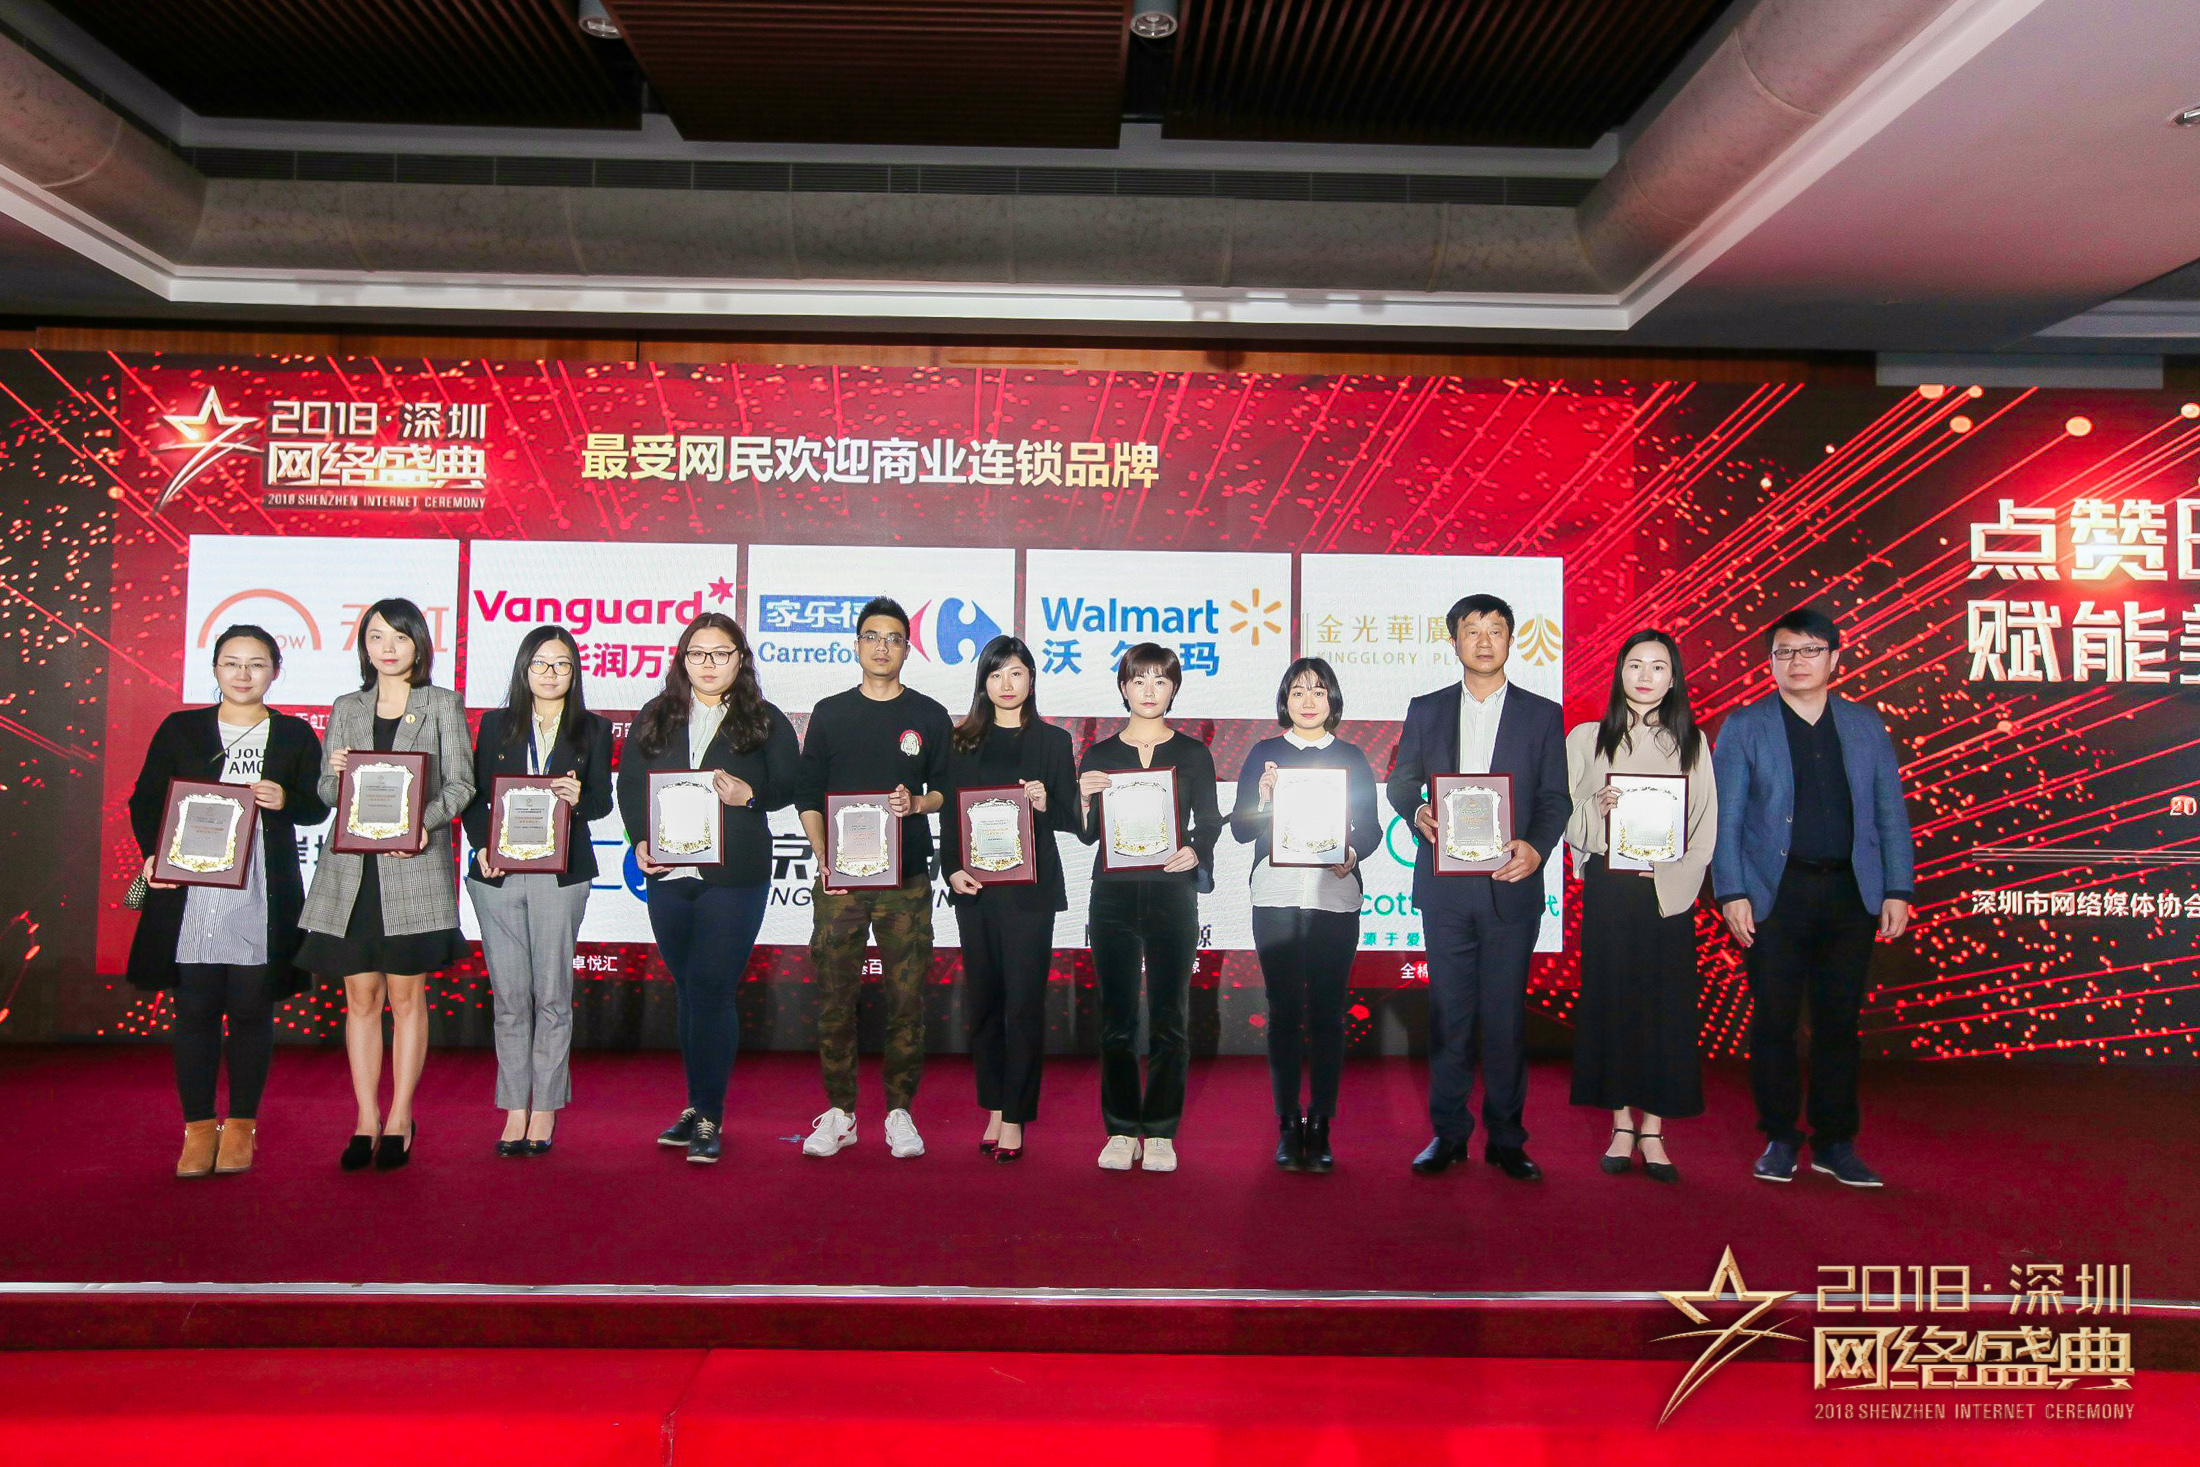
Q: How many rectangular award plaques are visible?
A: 10